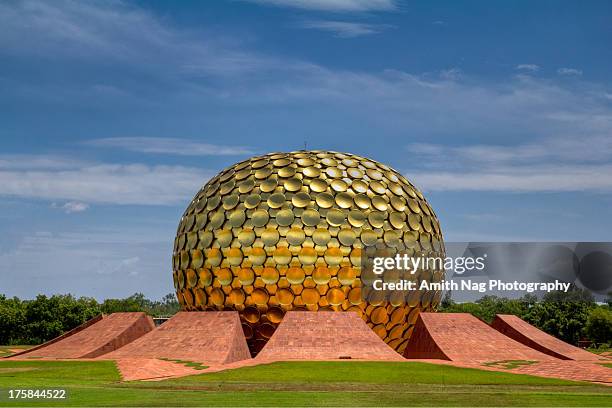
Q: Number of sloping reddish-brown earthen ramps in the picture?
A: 5